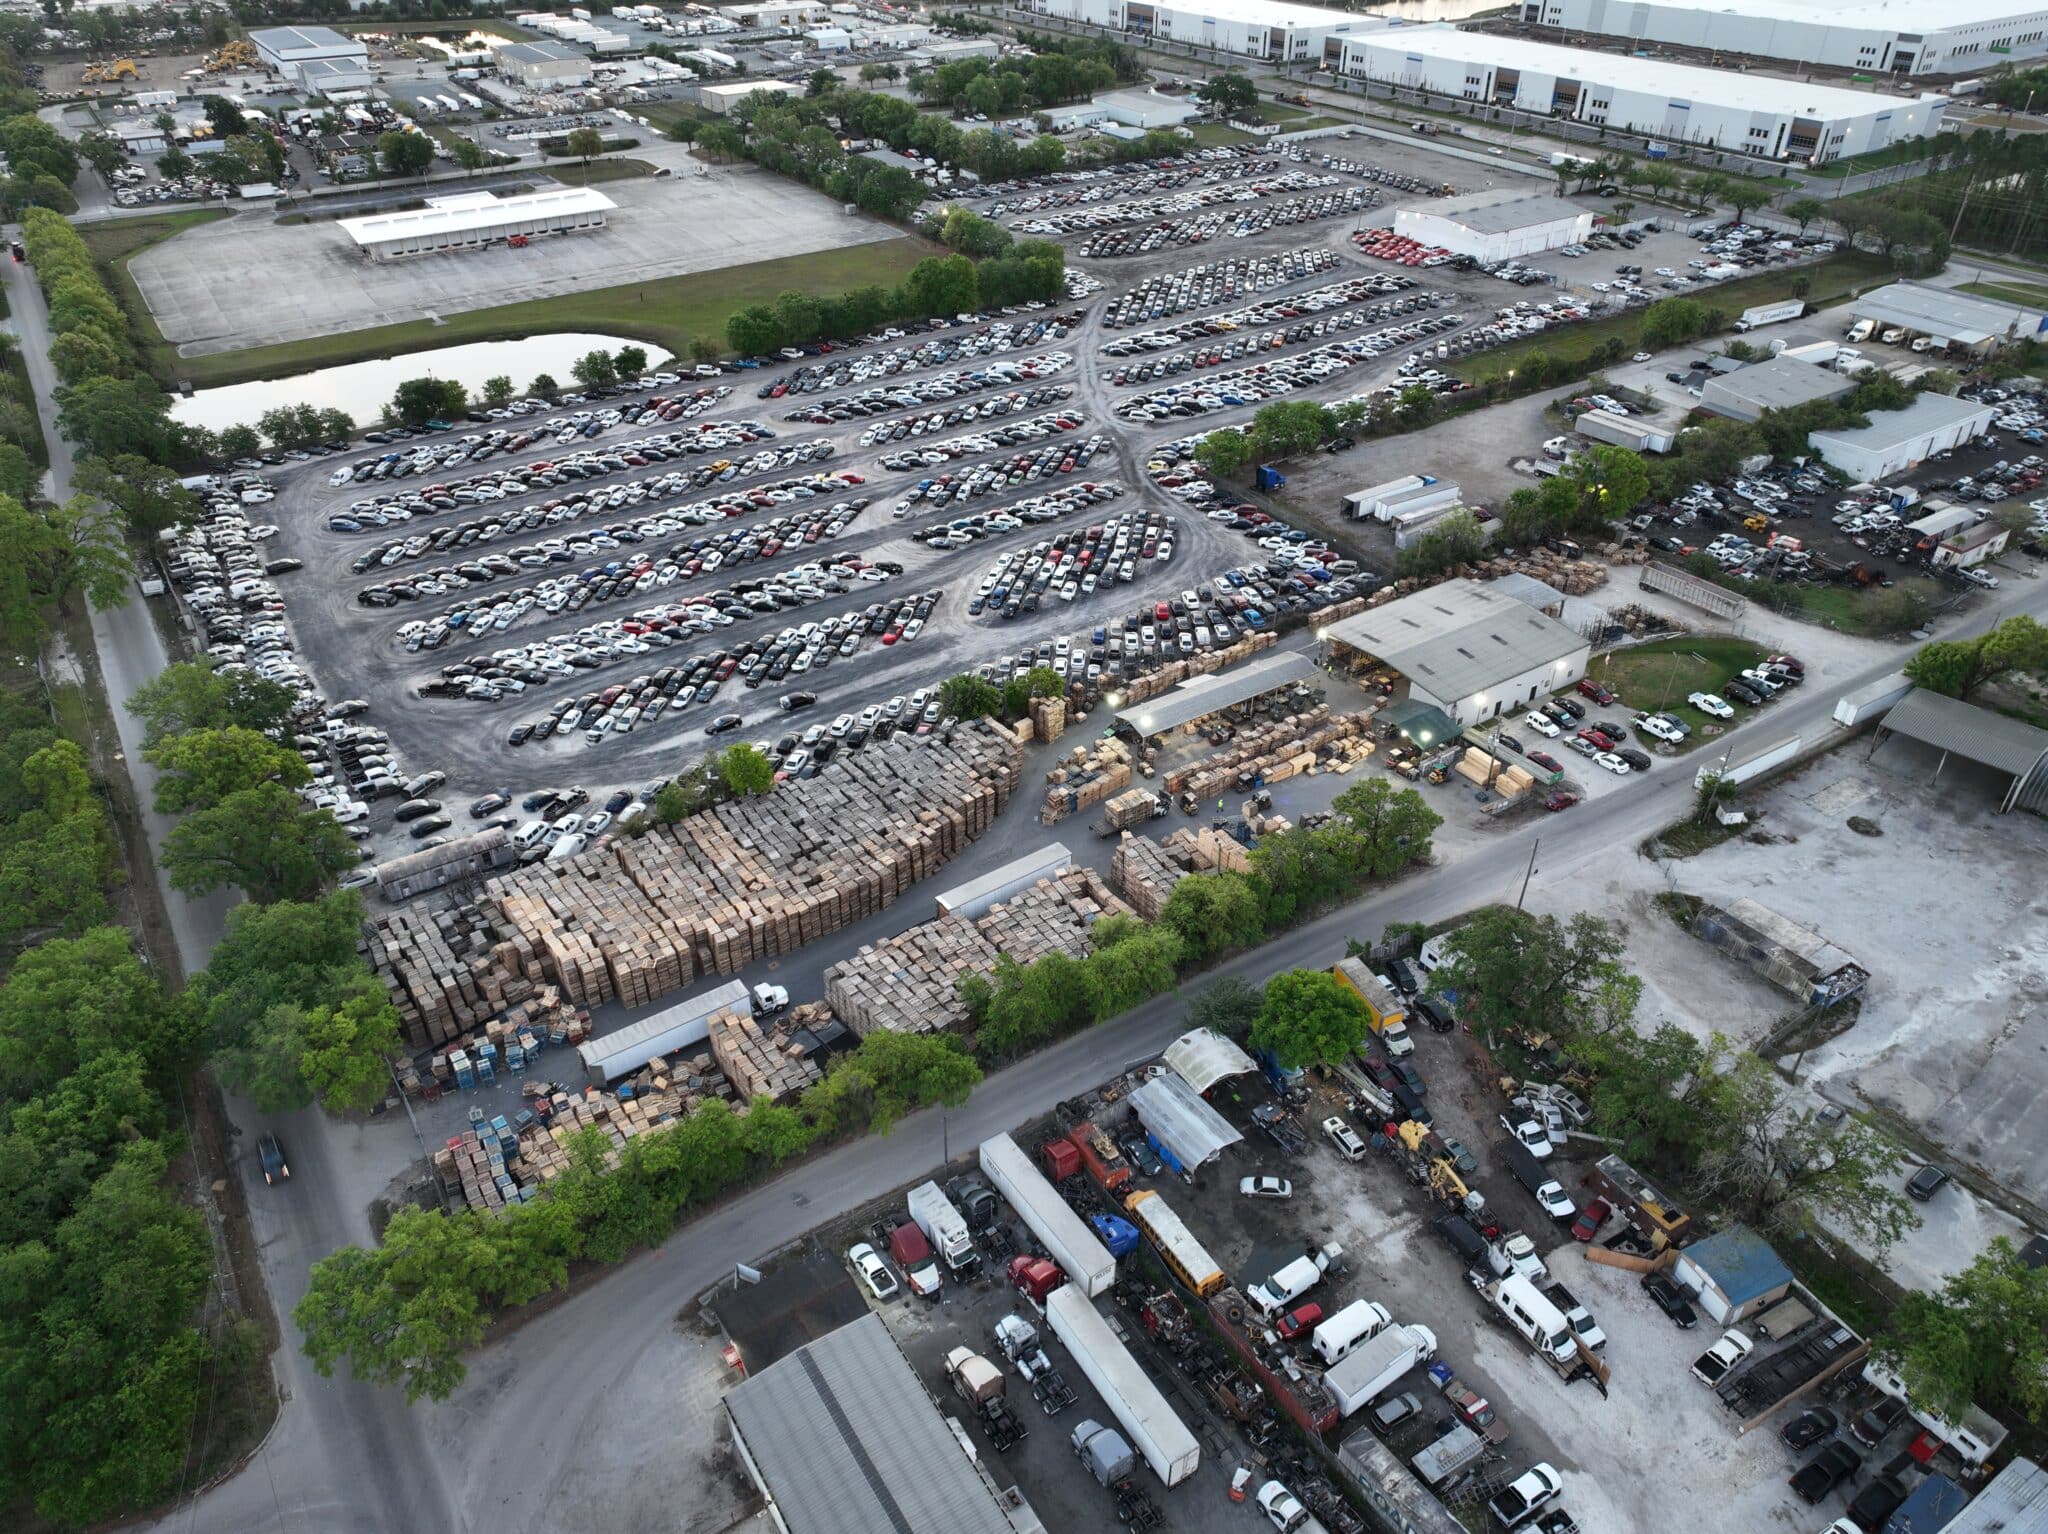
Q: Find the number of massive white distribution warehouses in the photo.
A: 3